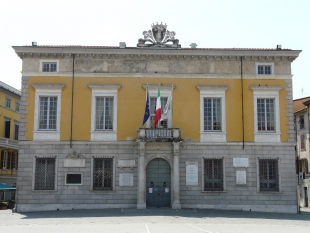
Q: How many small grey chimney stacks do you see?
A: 4